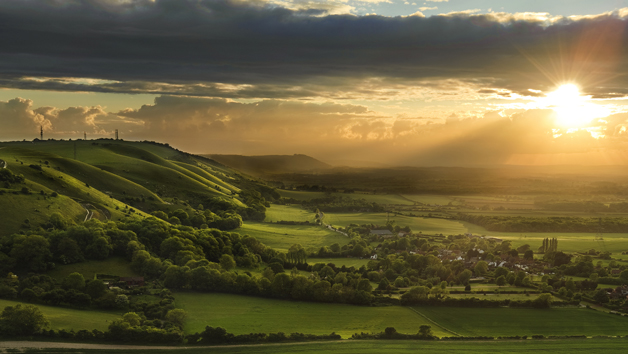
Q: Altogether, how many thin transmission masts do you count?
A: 3